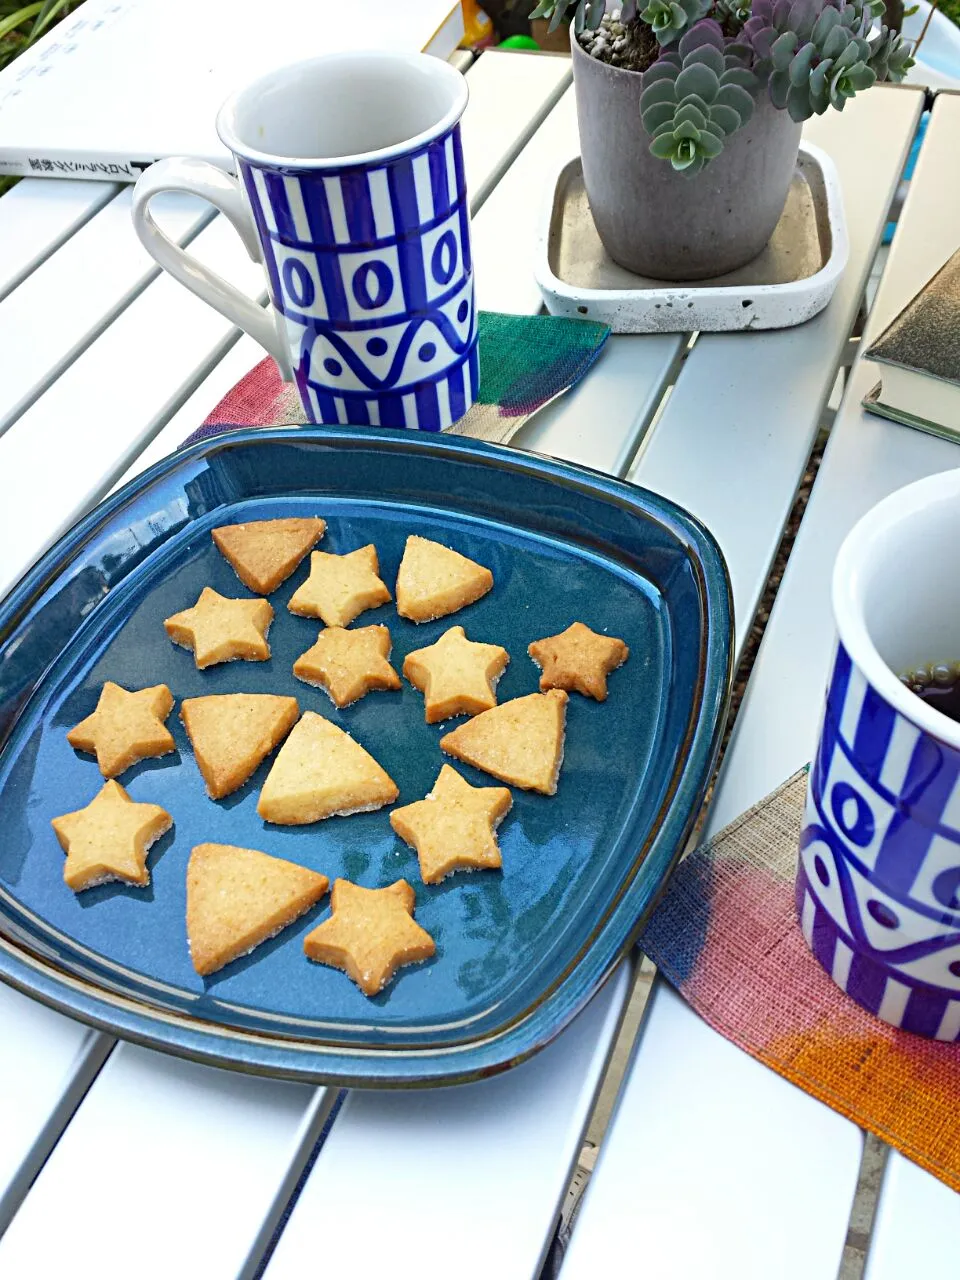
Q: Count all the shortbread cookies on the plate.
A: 15